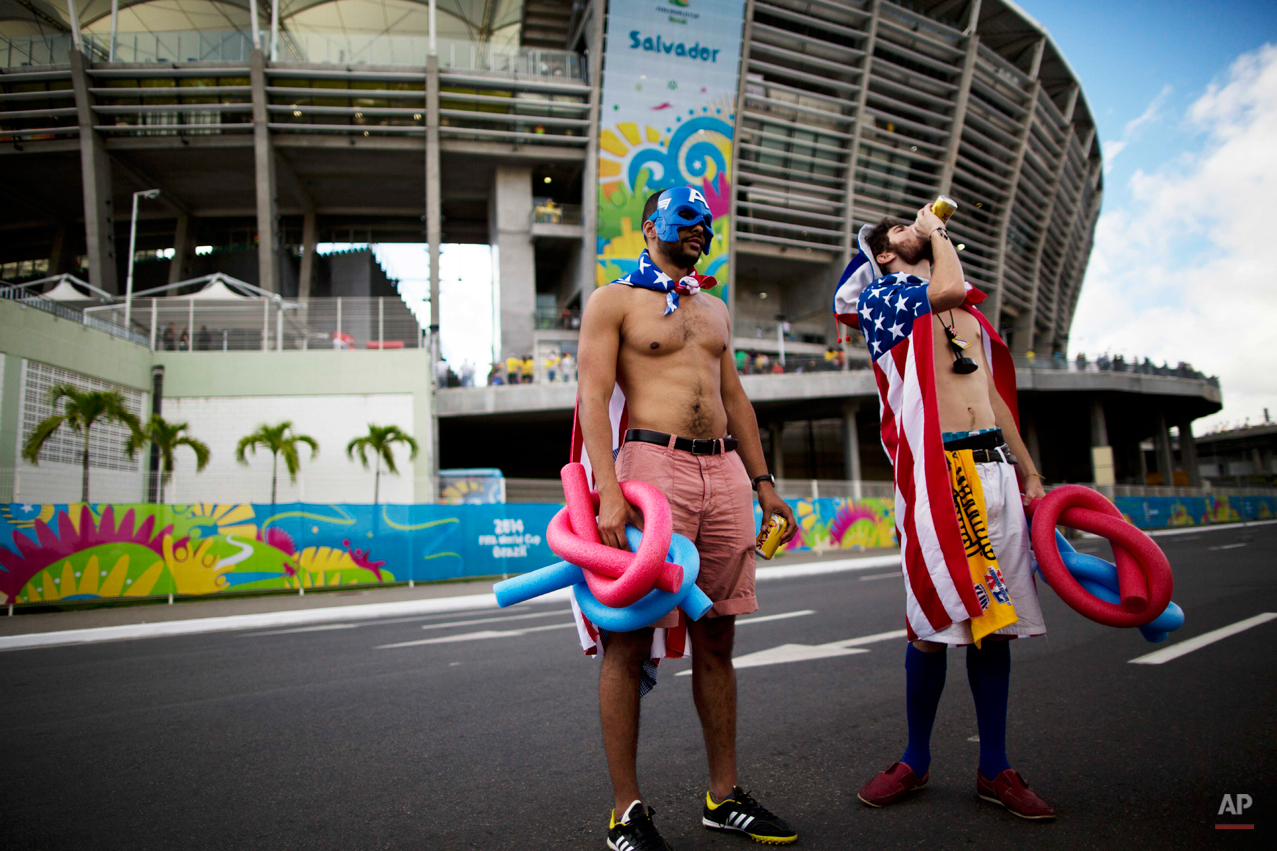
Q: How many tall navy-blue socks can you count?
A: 2